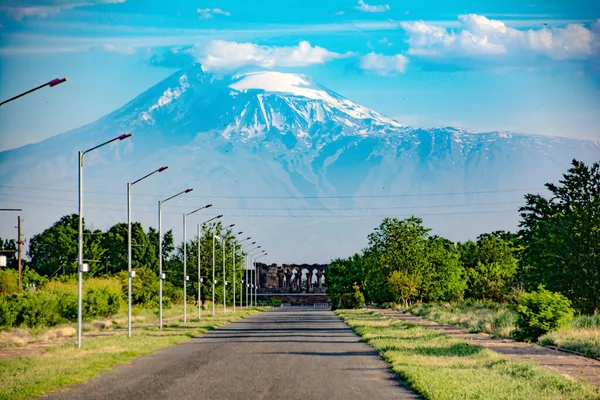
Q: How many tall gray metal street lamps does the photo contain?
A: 13